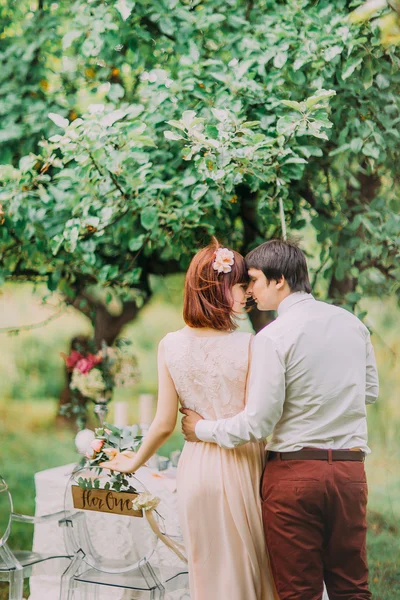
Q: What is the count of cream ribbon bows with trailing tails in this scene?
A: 1